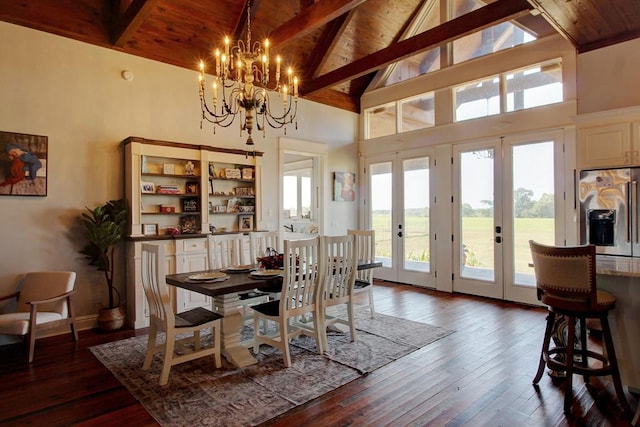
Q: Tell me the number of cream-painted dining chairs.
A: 6